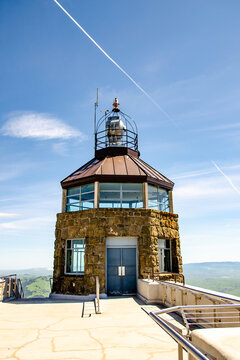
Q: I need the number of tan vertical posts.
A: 4